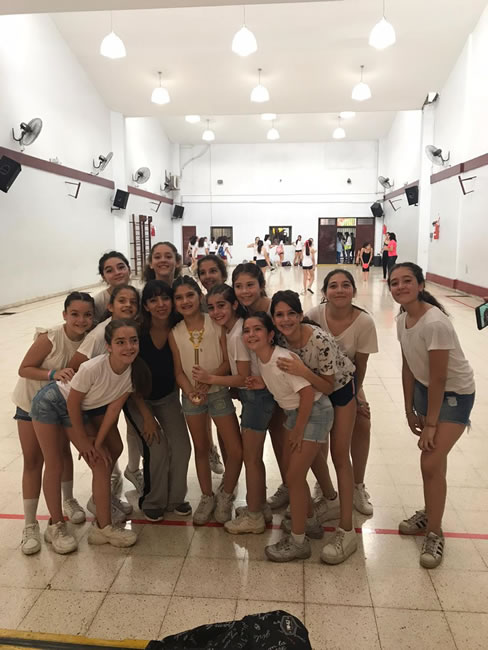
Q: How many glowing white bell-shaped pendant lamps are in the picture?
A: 12